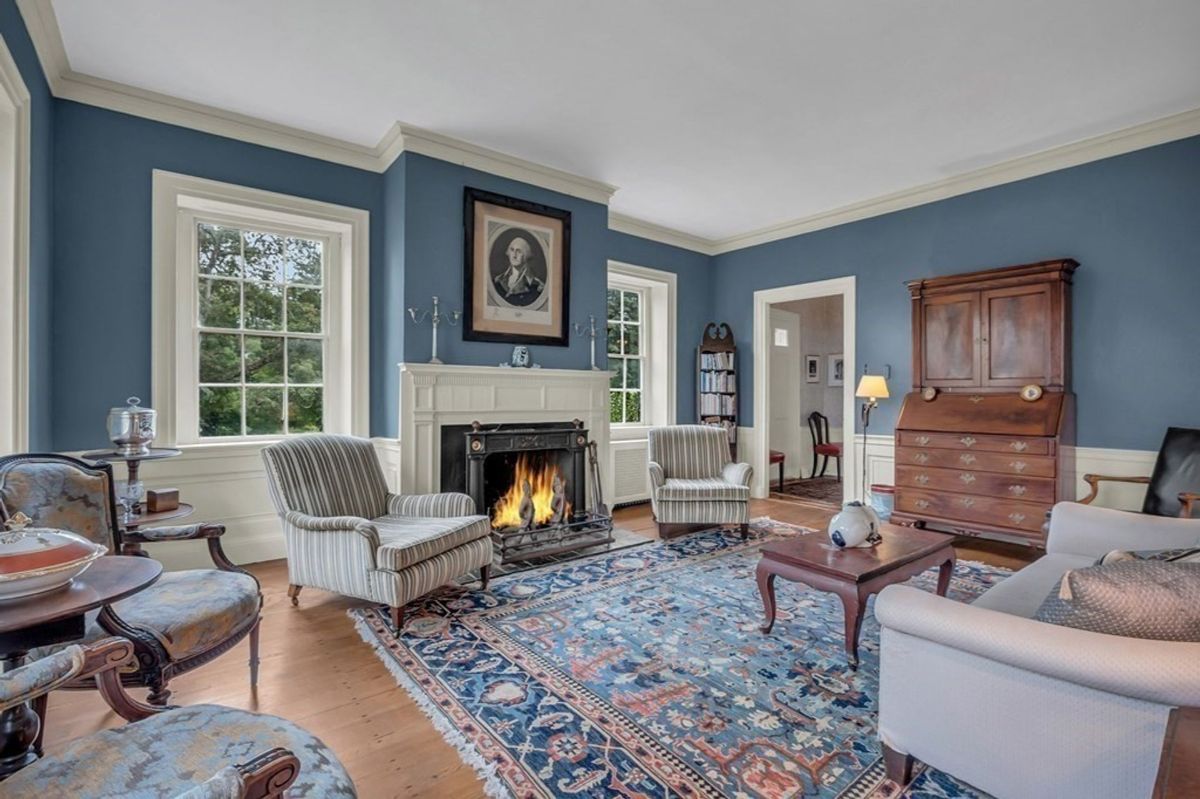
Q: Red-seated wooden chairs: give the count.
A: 2